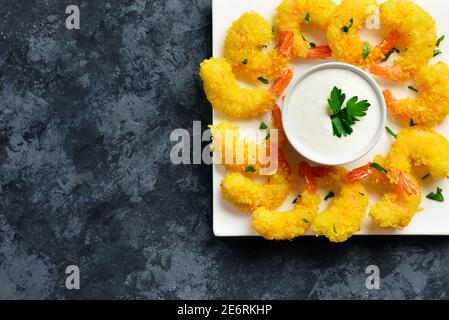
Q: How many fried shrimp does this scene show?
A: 12